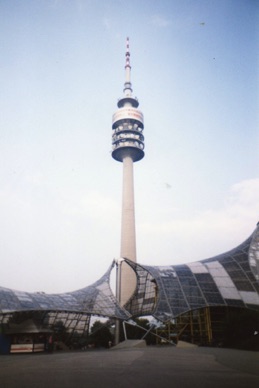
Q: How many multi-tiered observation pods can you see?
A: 1